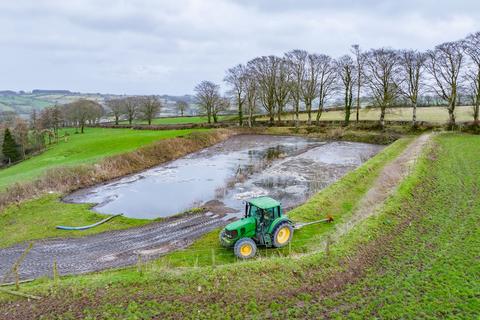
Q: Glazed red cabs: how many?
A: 0